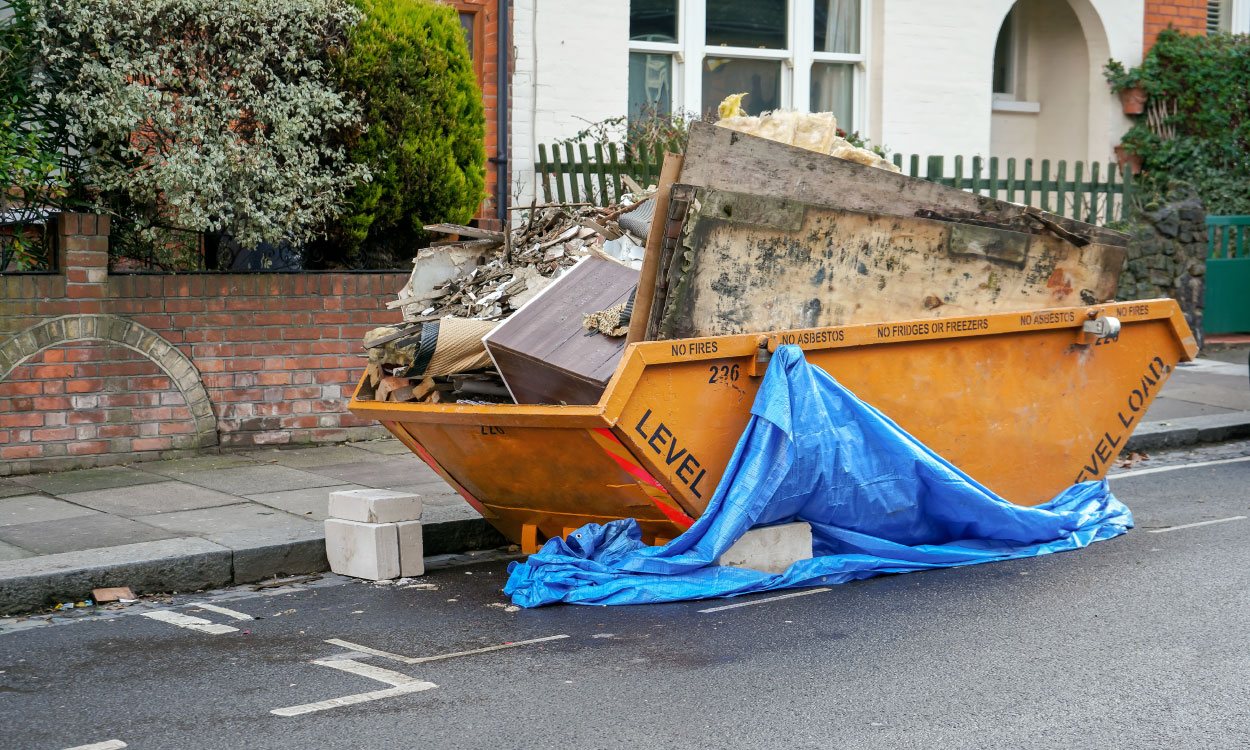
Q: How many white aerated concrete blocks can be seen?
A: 4